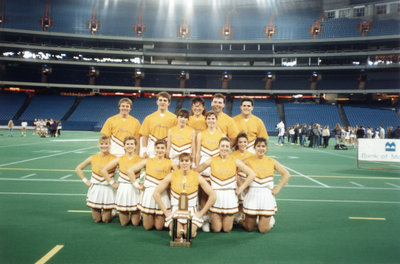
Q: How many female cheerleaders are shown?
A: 10